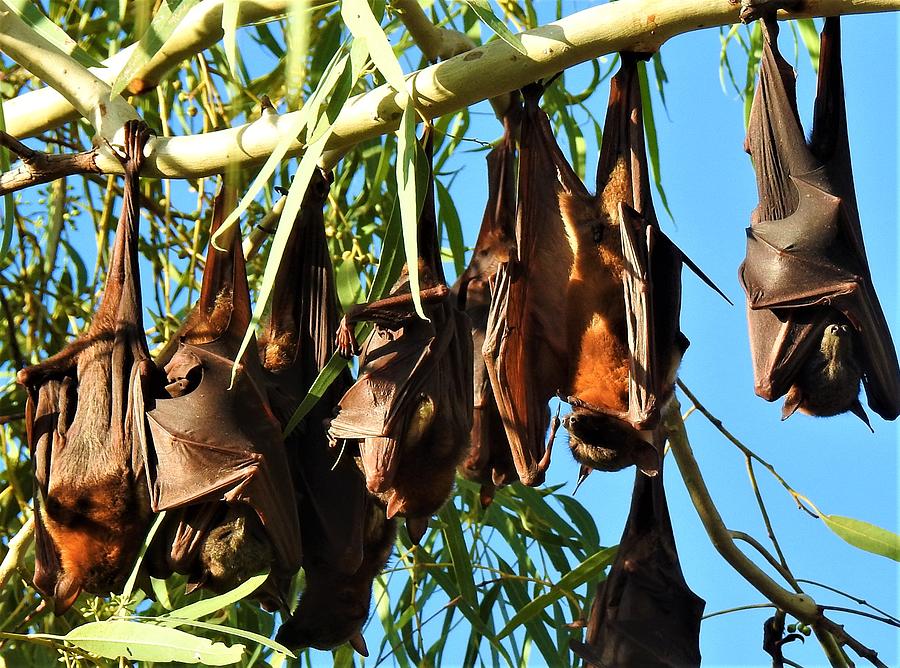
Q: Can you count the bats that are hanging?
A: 8